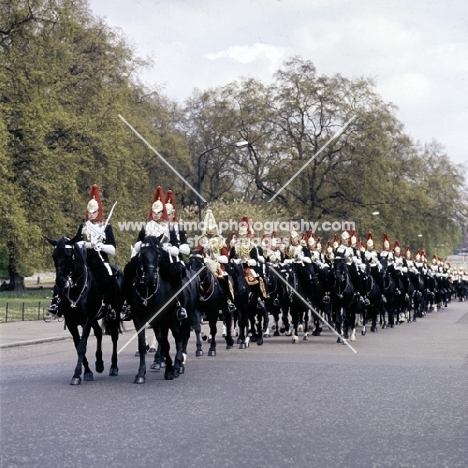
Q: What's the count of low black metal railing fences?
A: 1